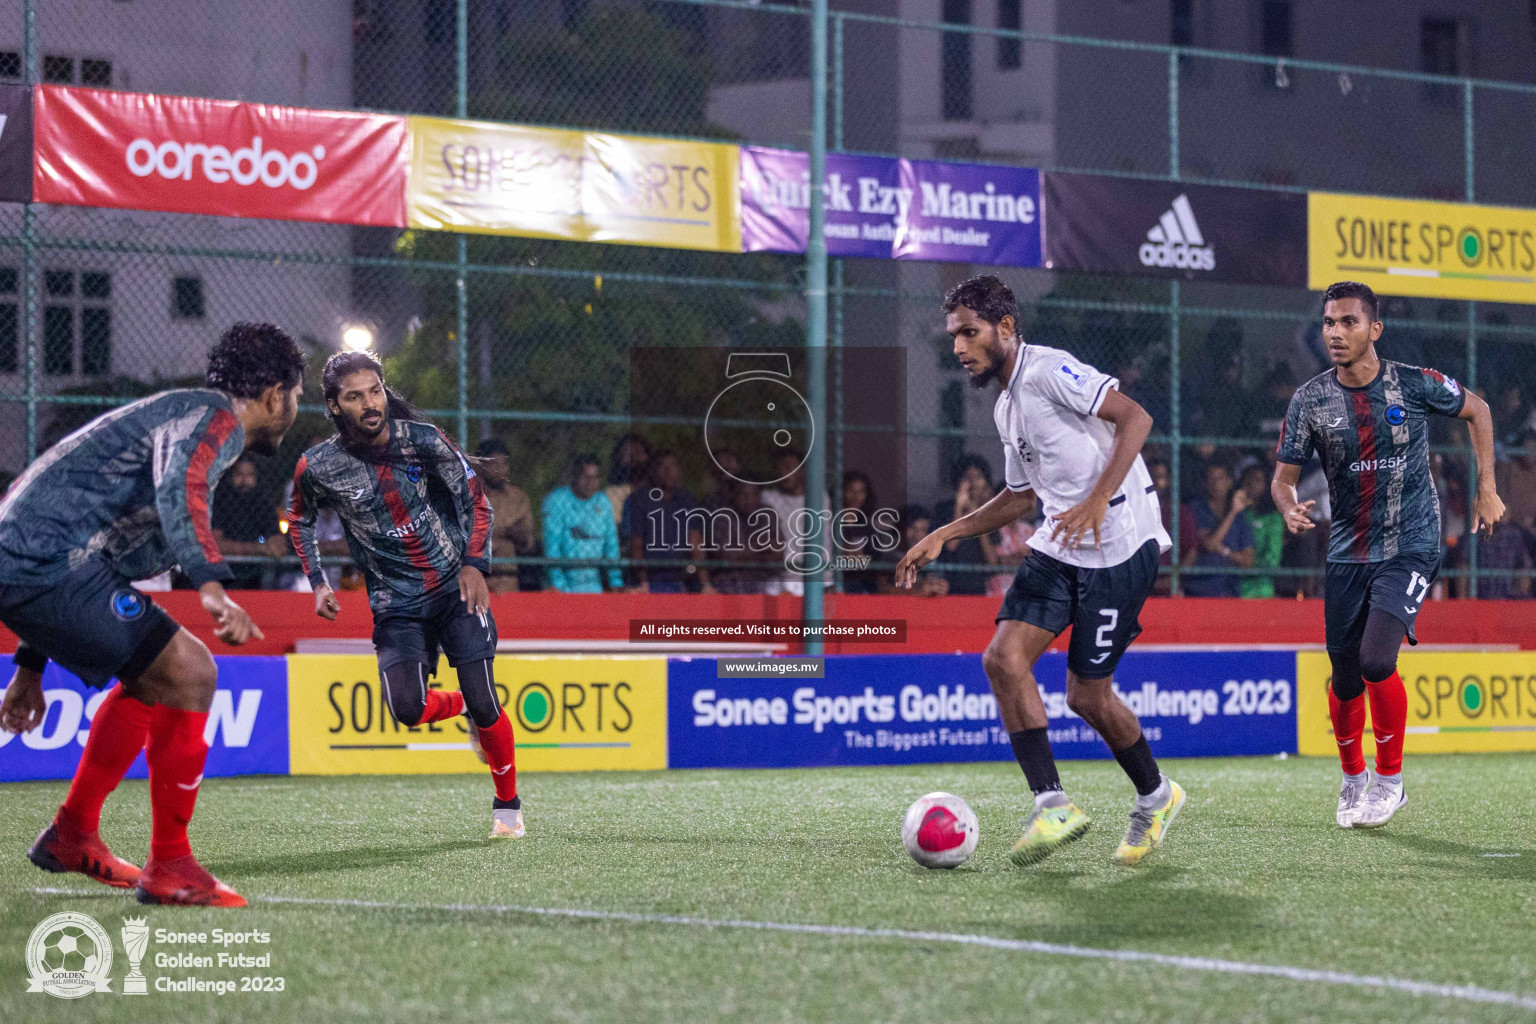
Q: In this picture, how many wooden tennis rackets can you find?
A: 0